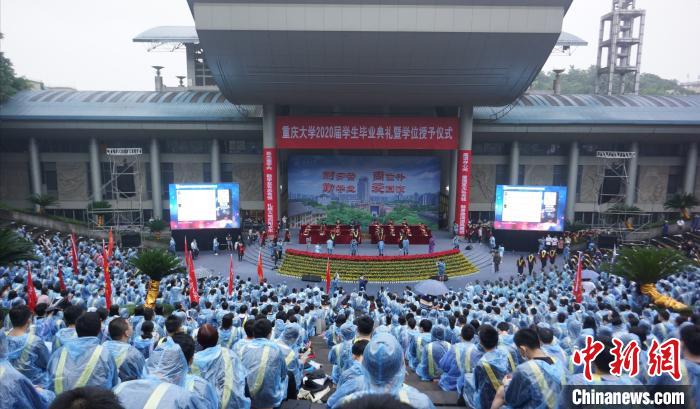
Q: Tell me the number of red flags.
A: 11